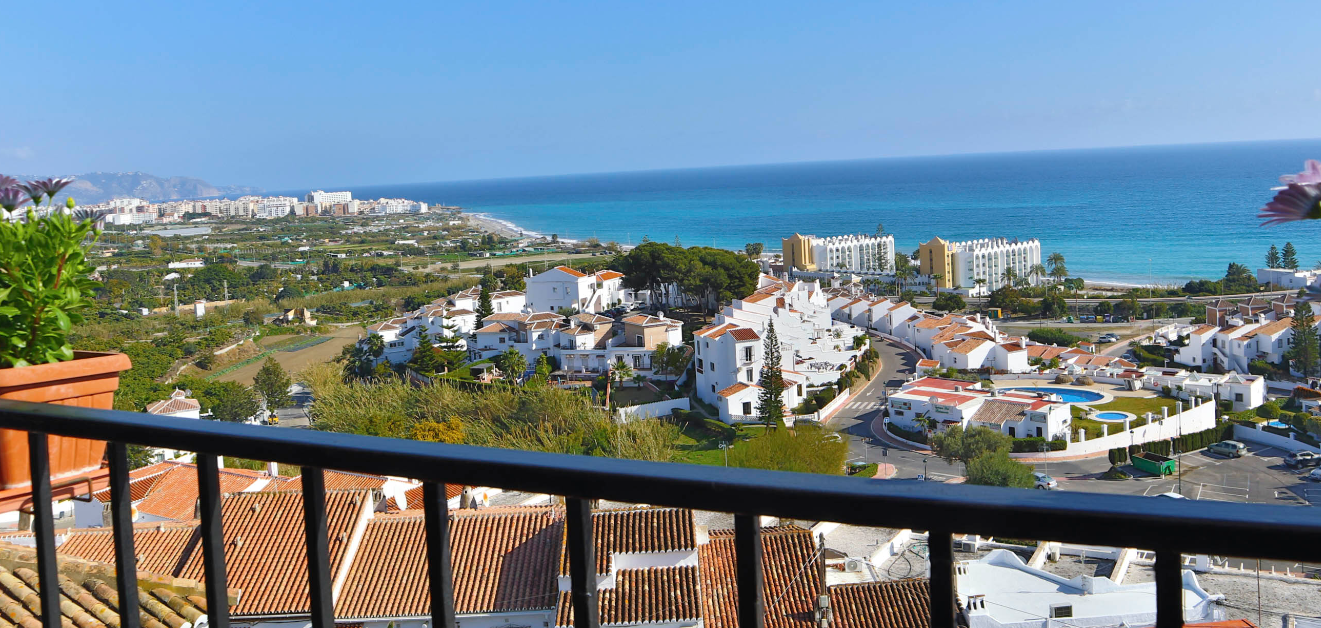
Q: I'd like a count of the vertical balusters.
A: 9